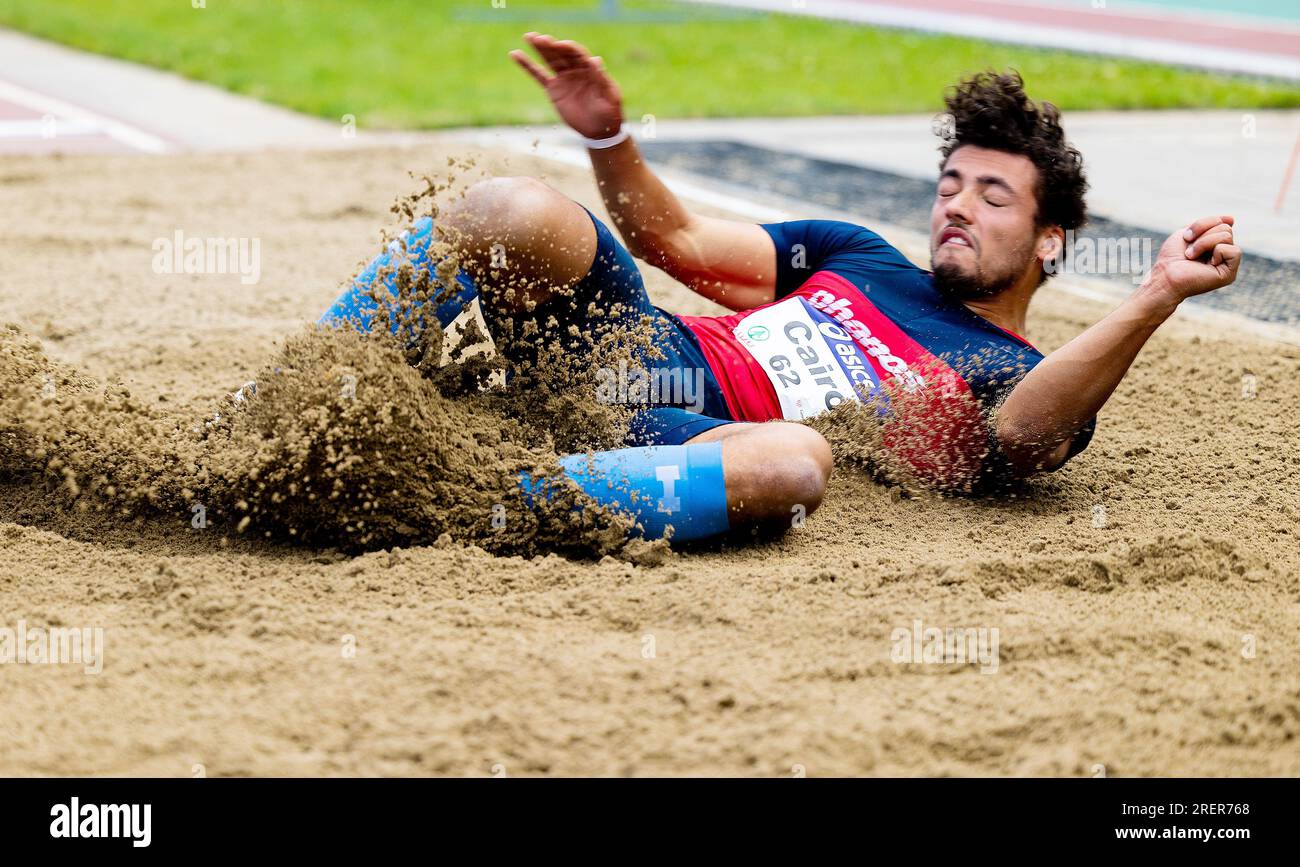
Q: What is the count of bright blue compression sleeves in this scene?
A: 2